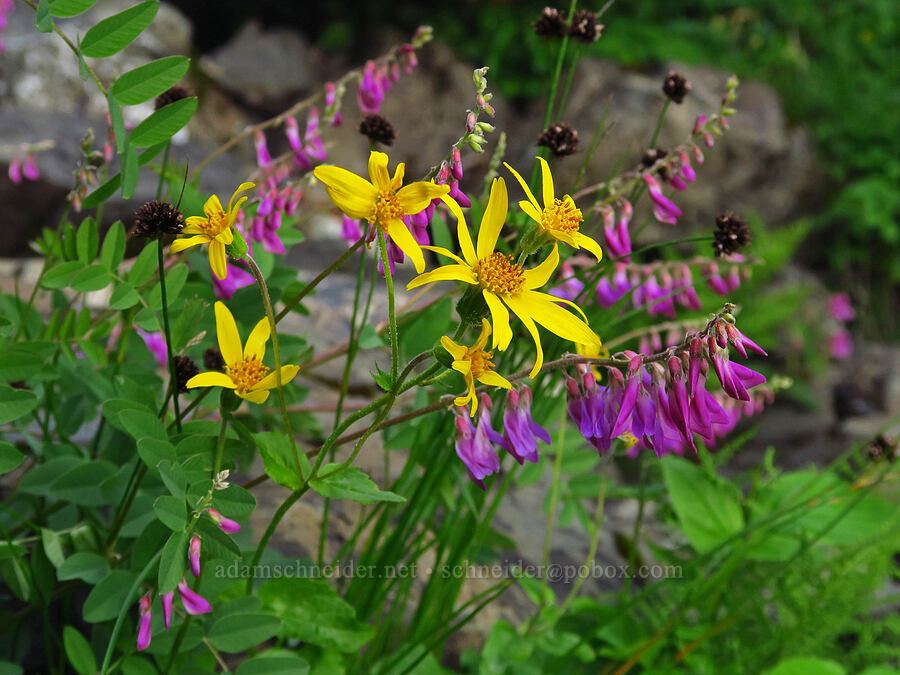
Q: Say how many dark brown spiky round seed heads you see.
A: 12